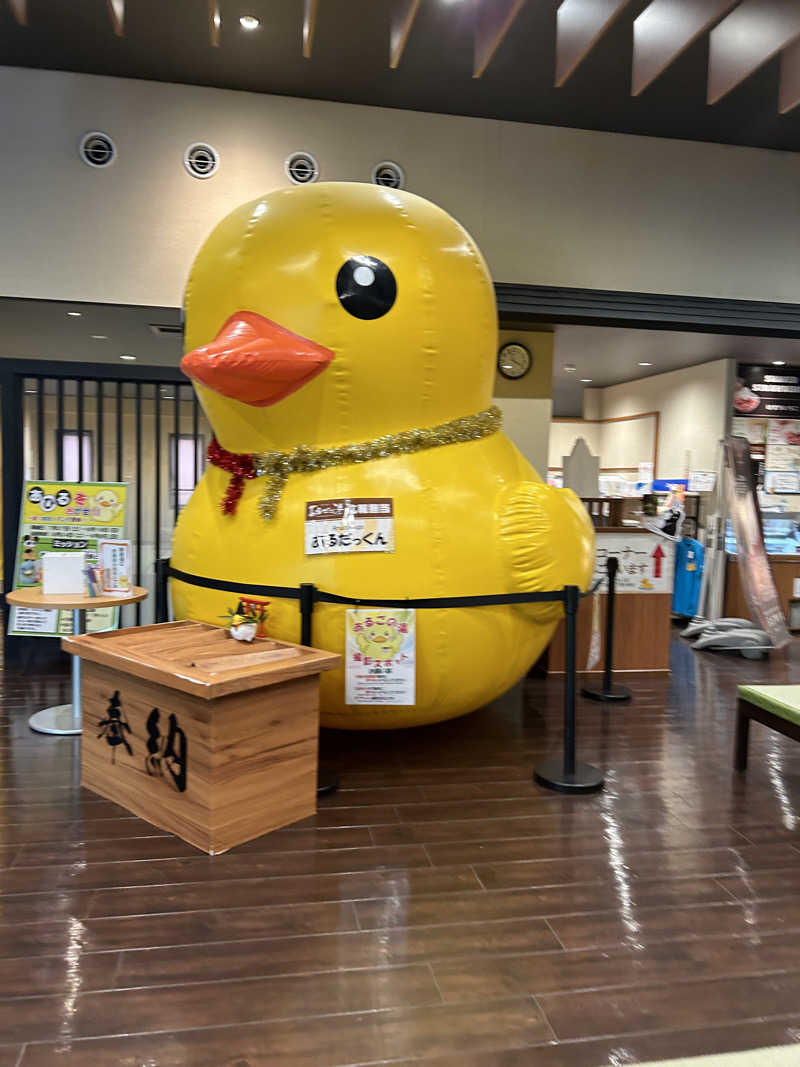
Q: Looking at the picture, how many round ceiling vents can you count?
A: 4